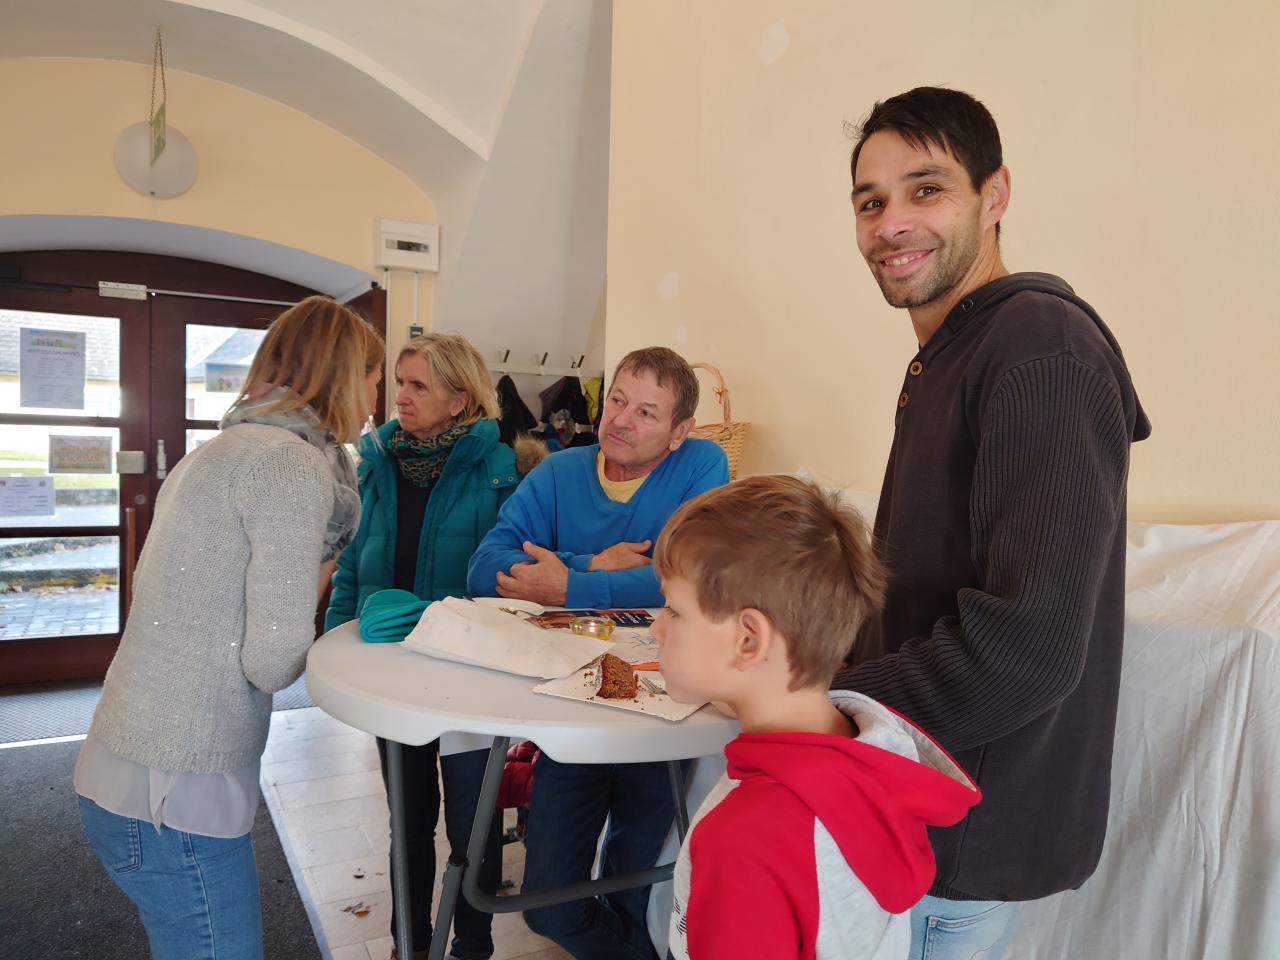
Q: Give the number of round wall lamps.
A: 1